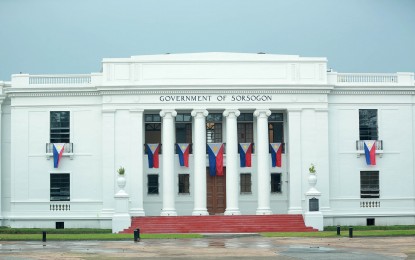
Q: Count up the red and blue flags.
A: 7